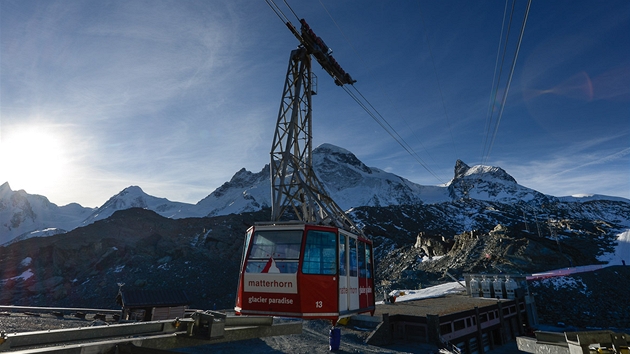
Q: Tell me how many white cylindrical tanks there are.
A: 4